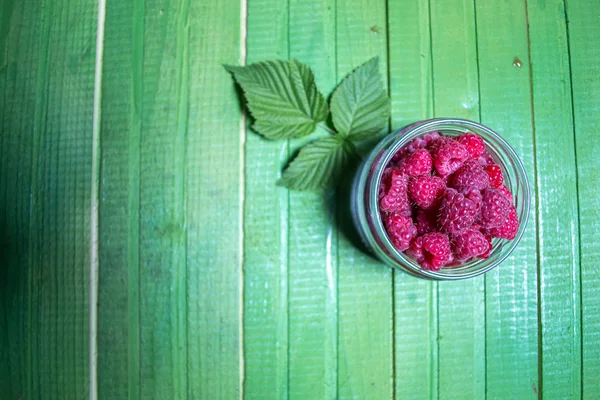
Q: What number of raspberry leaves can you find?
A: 3